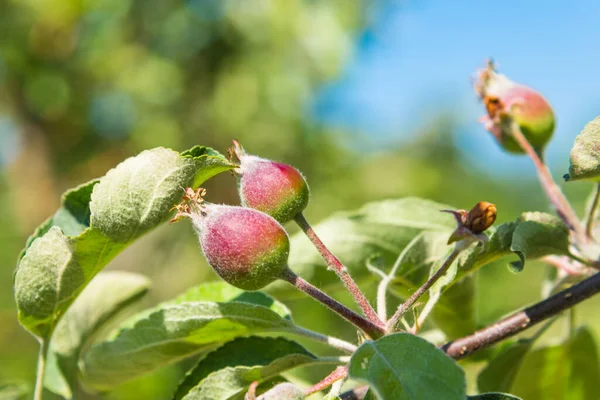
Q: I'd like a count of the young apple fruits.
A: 3